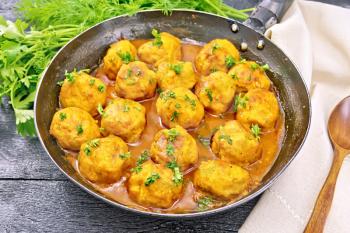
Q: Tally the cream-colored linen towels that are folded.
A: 1